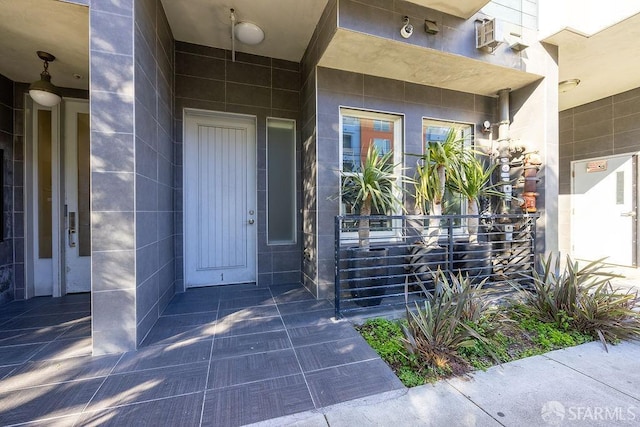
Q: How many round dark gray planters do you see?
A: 3